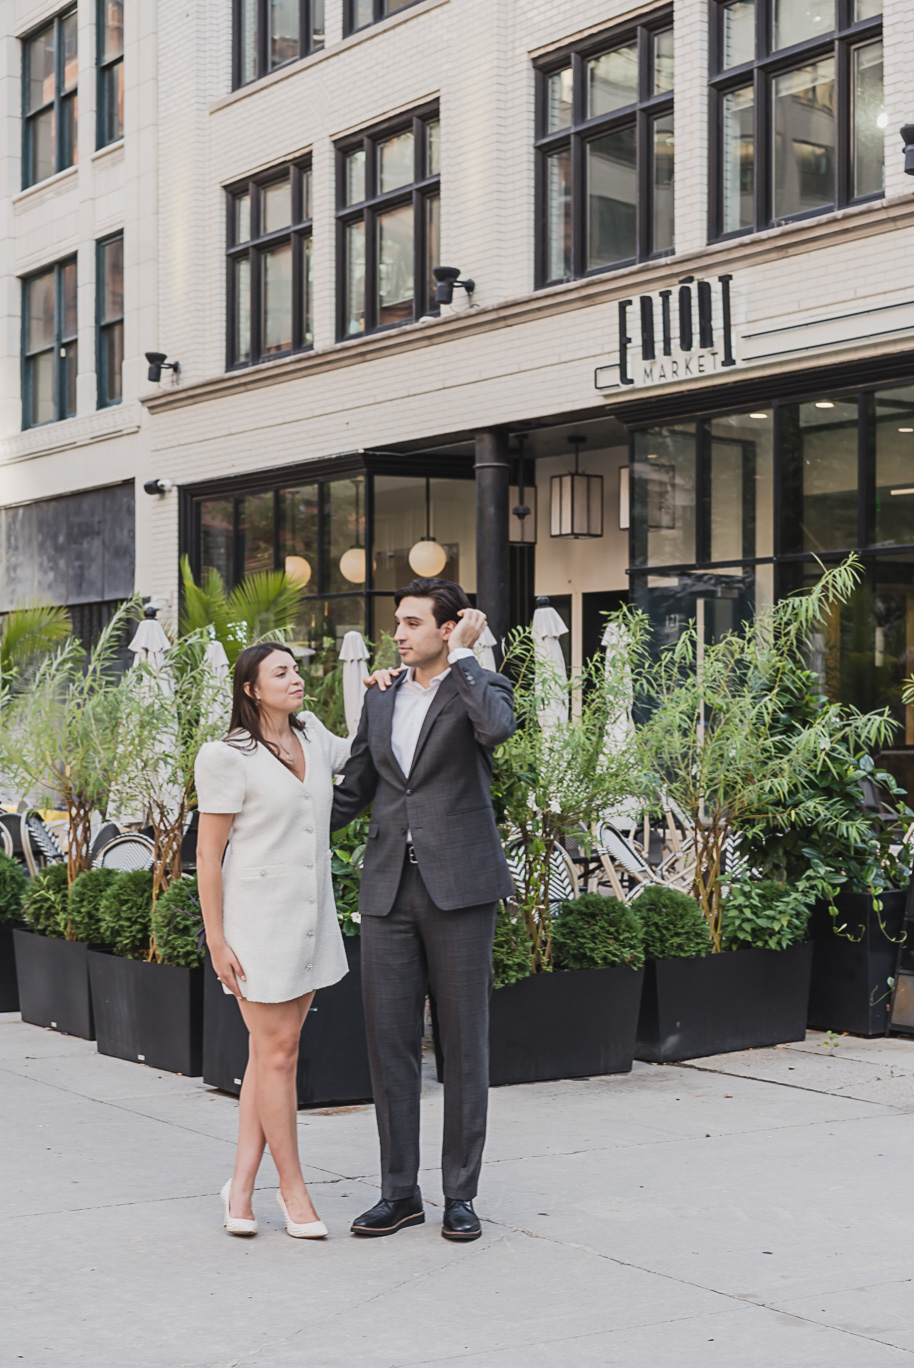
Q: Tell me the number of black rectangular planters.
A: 7